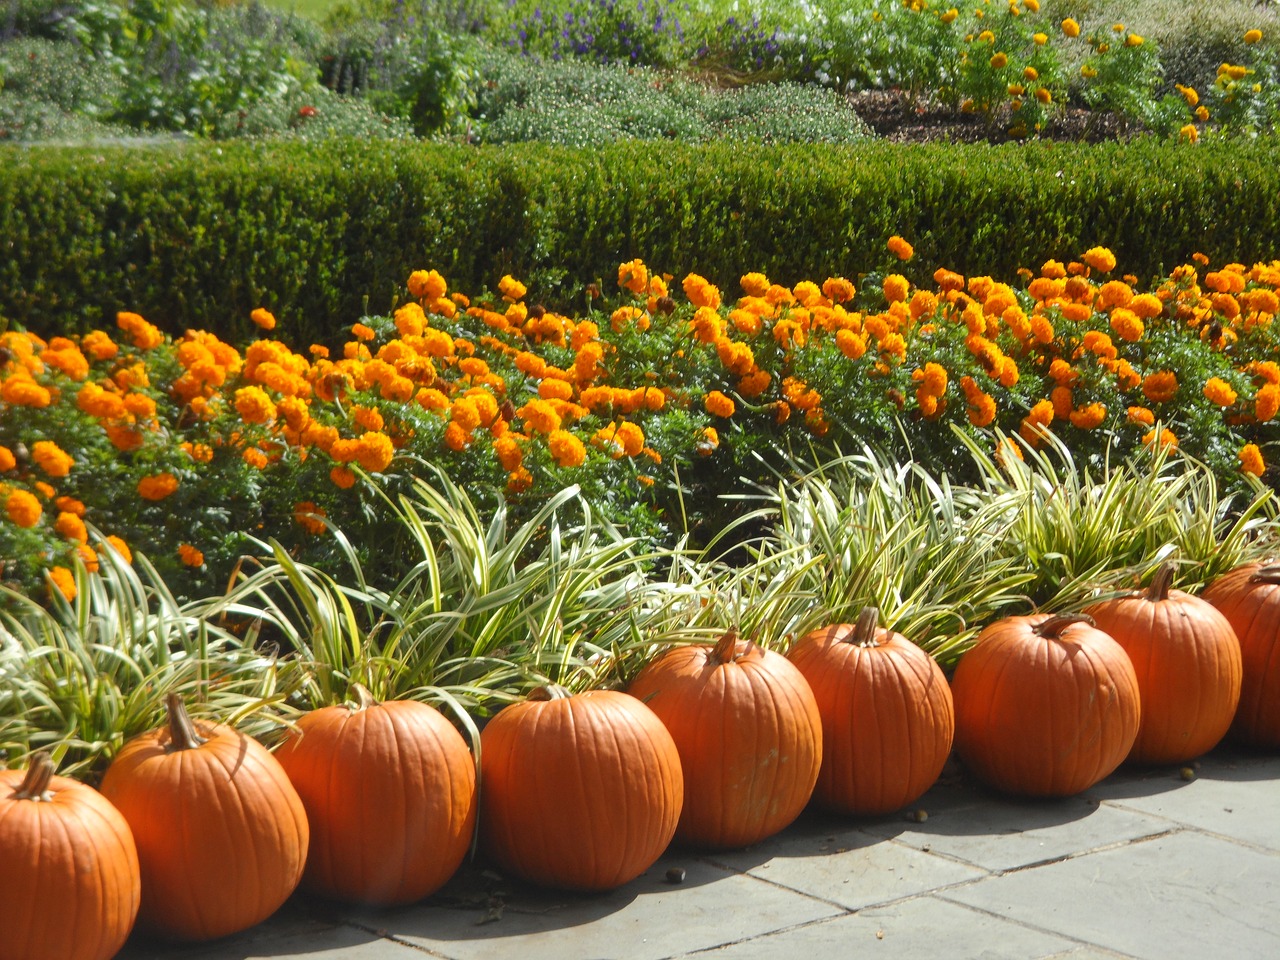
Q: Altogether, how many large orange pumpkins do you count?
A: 9